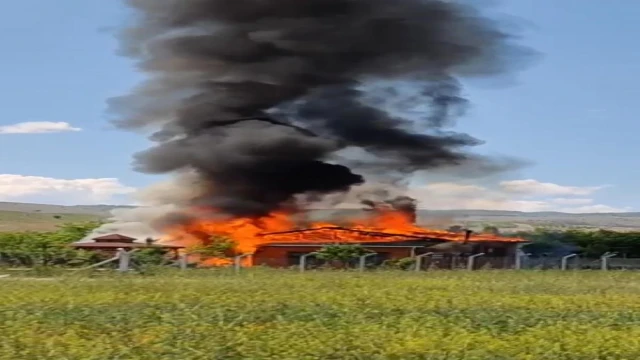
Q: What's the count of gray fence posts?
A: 10